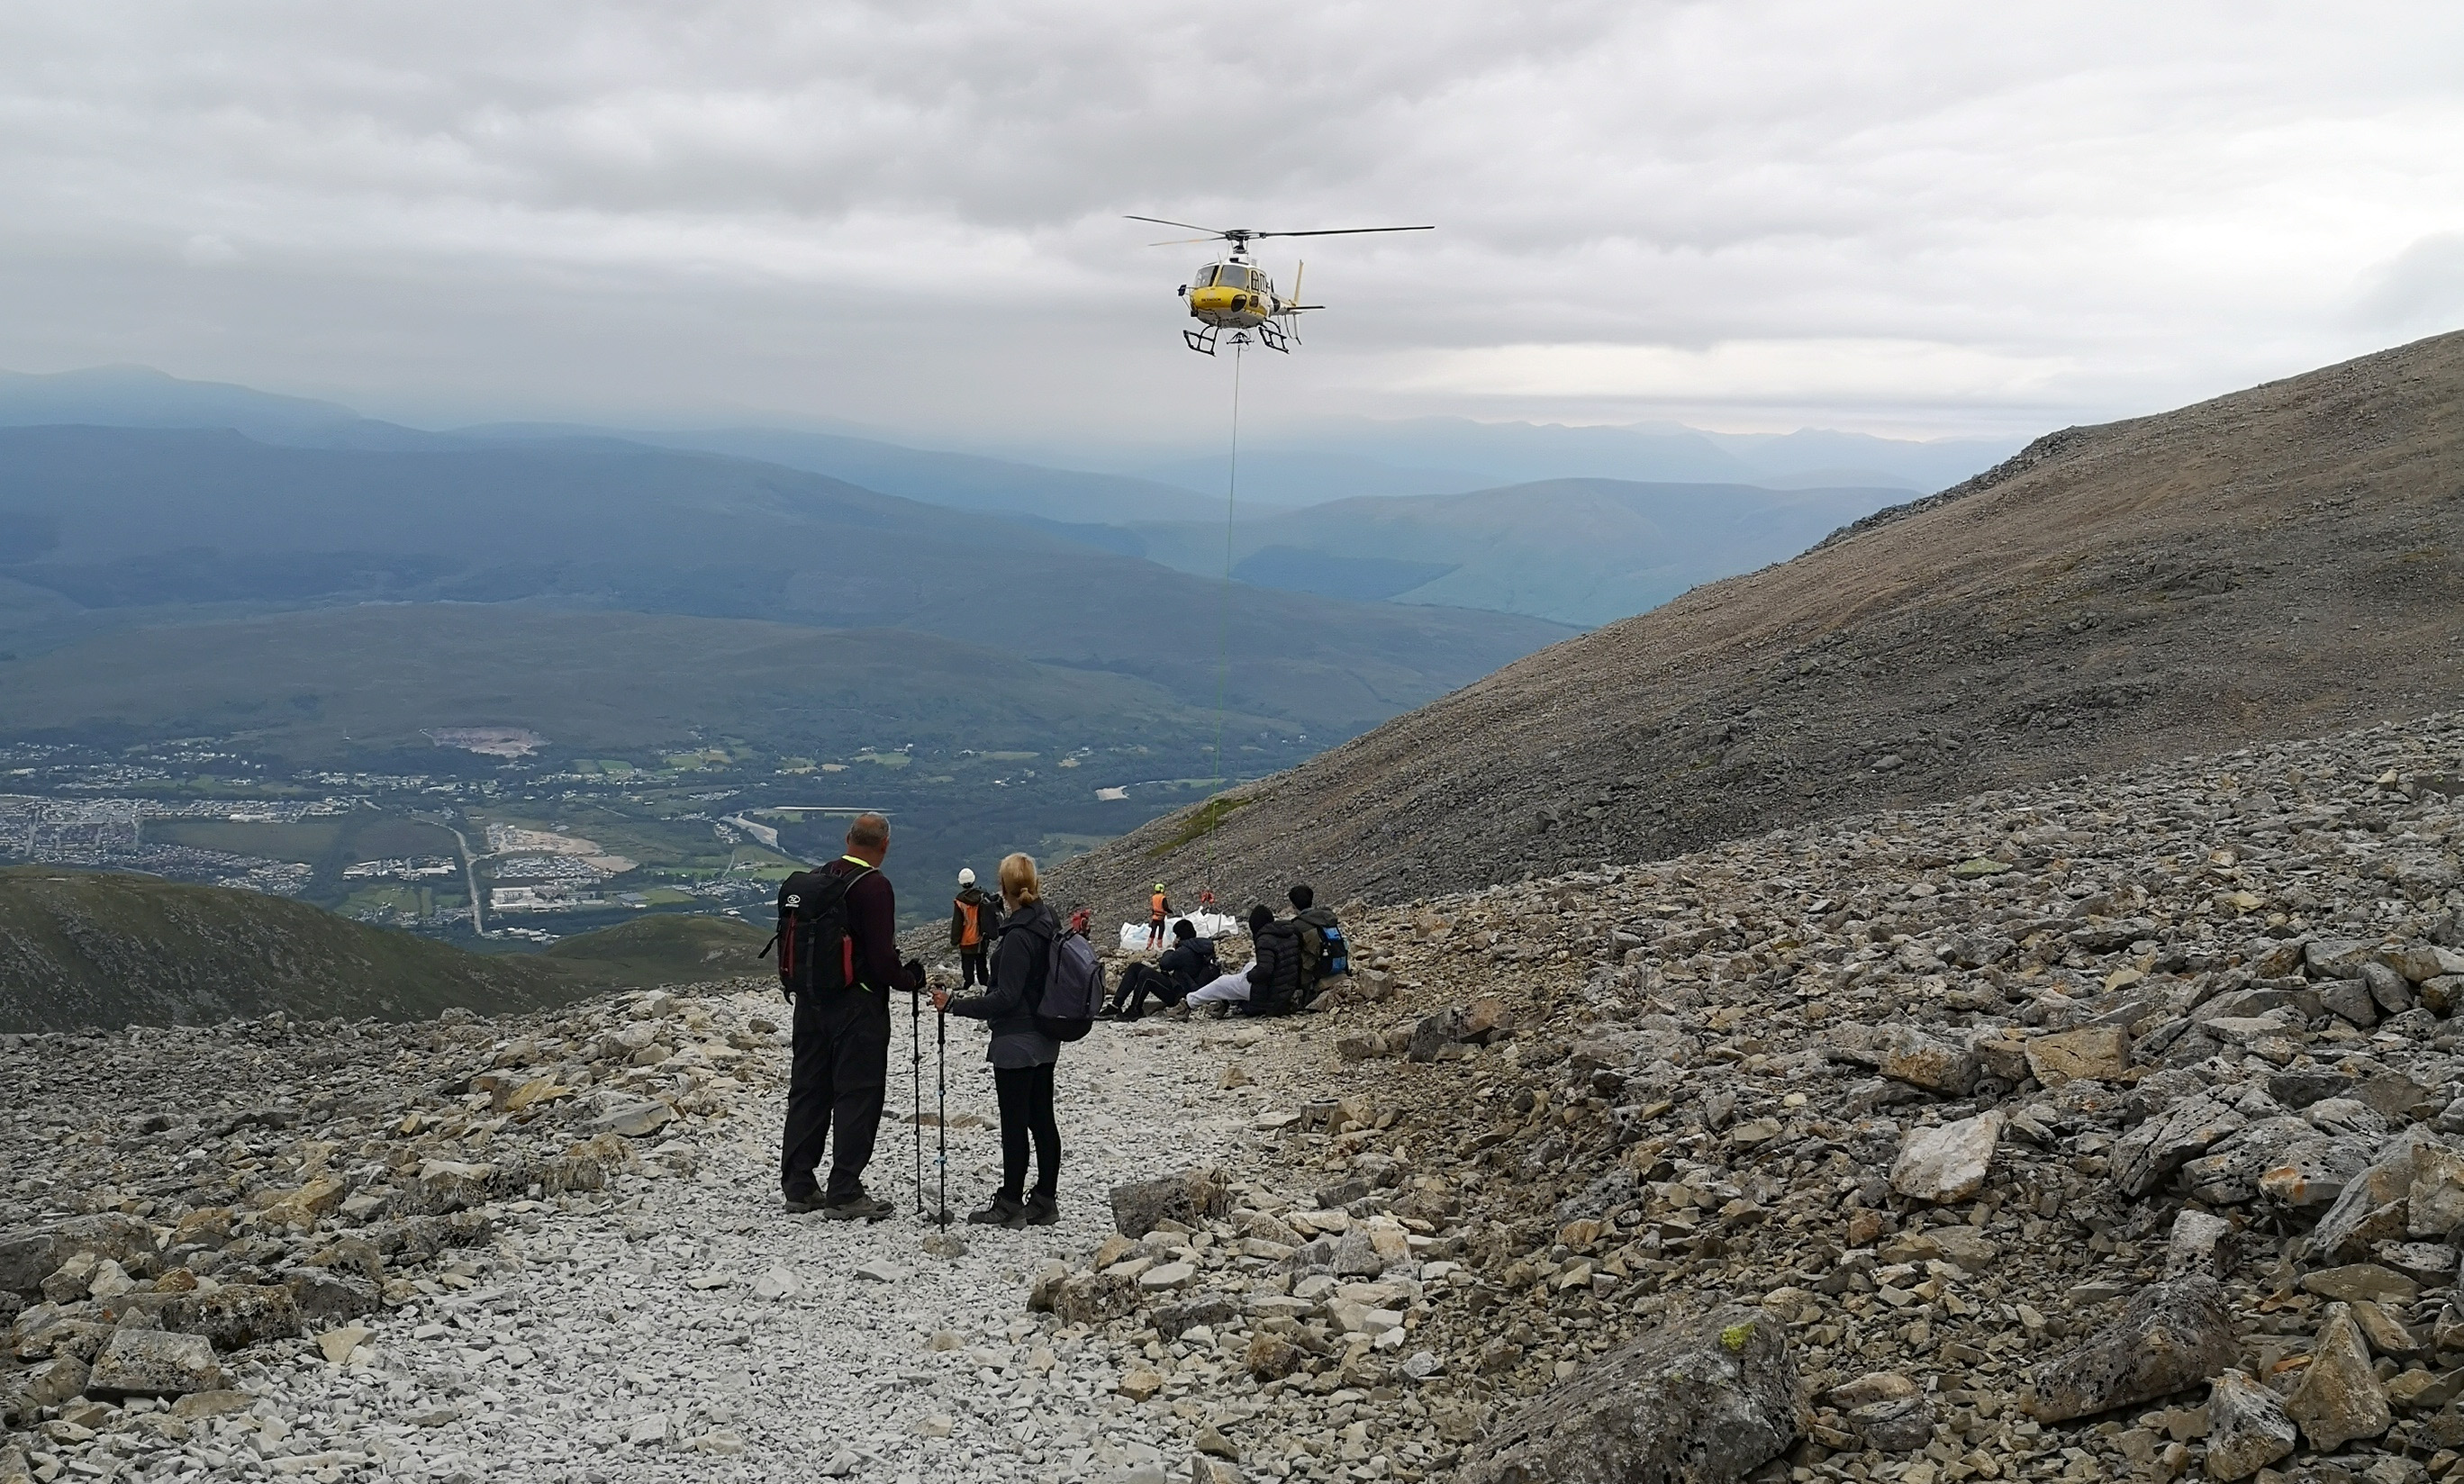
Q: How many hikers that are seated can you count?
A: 3